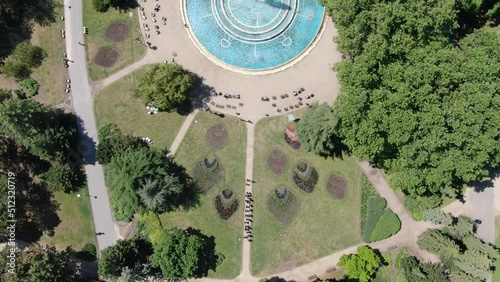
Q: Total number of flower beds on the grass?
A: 10